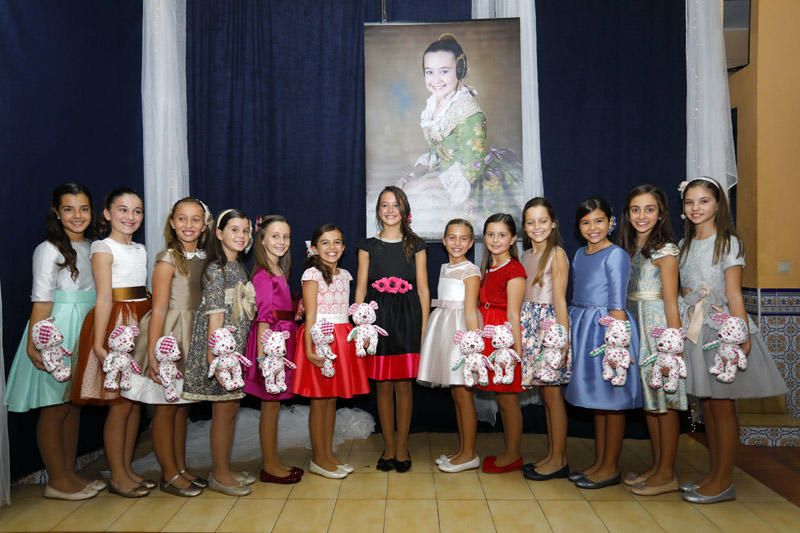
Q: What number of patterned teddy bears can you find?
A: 13